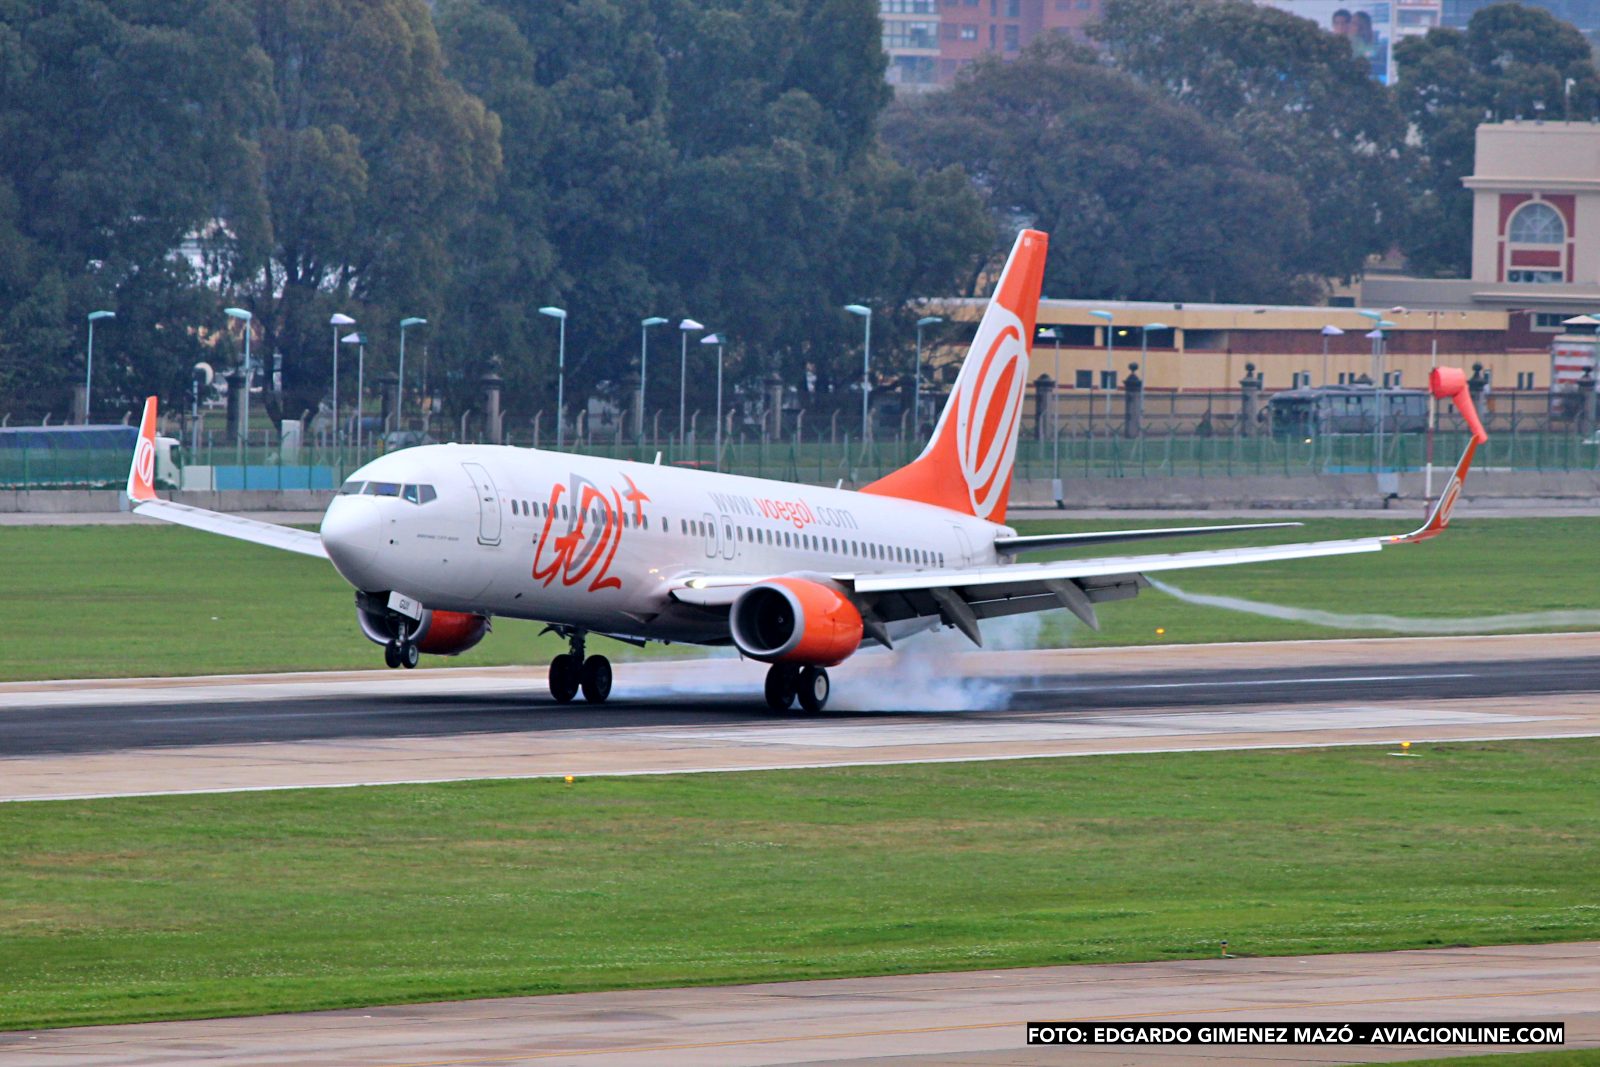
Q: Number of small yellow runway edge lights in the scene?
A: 3